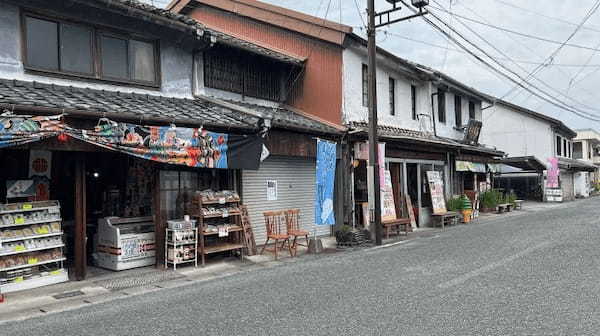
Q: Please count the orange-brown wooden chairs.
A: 2